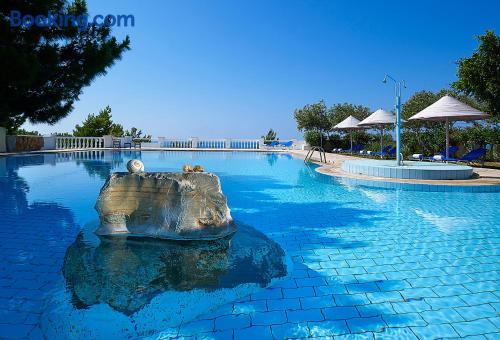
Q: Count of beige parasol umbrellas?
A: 3